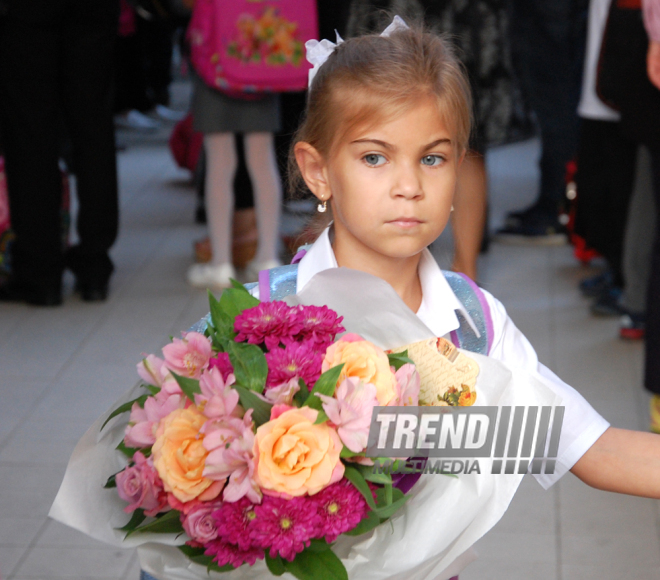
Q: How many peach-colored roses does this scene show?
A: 3